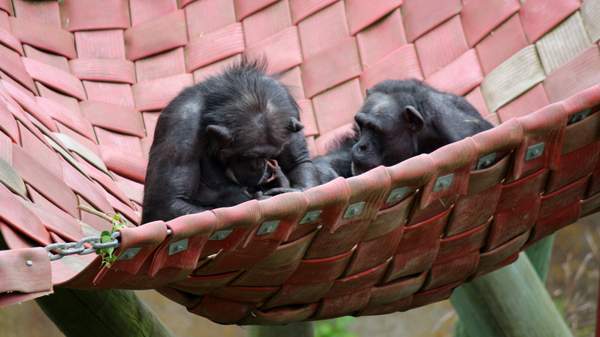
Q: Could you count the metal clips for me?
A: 11